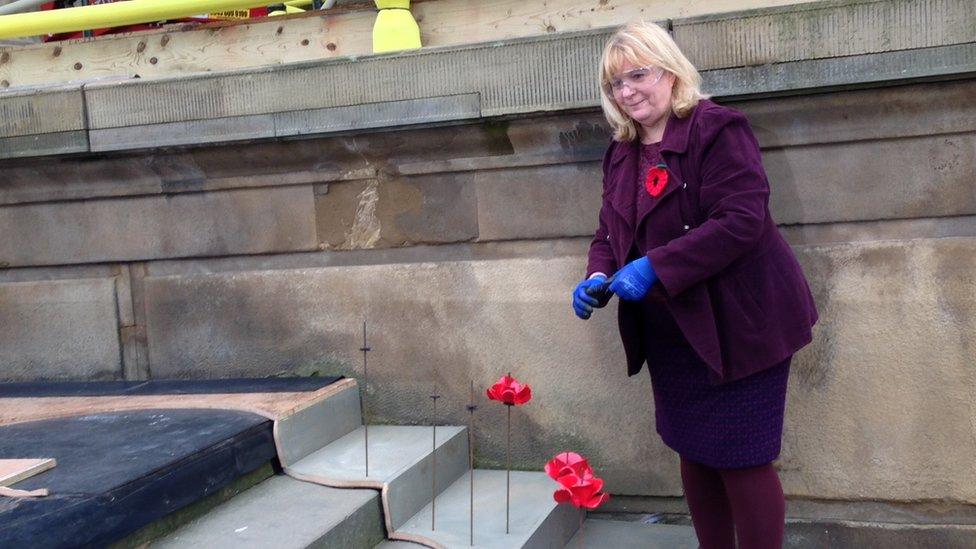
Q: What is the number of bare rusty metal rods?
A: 3